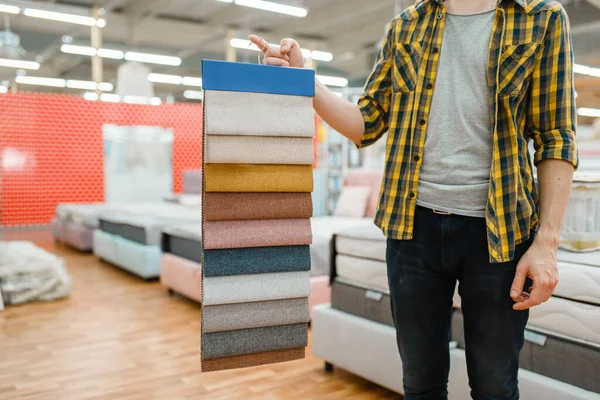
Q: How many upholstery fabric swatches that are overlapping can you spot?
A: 10